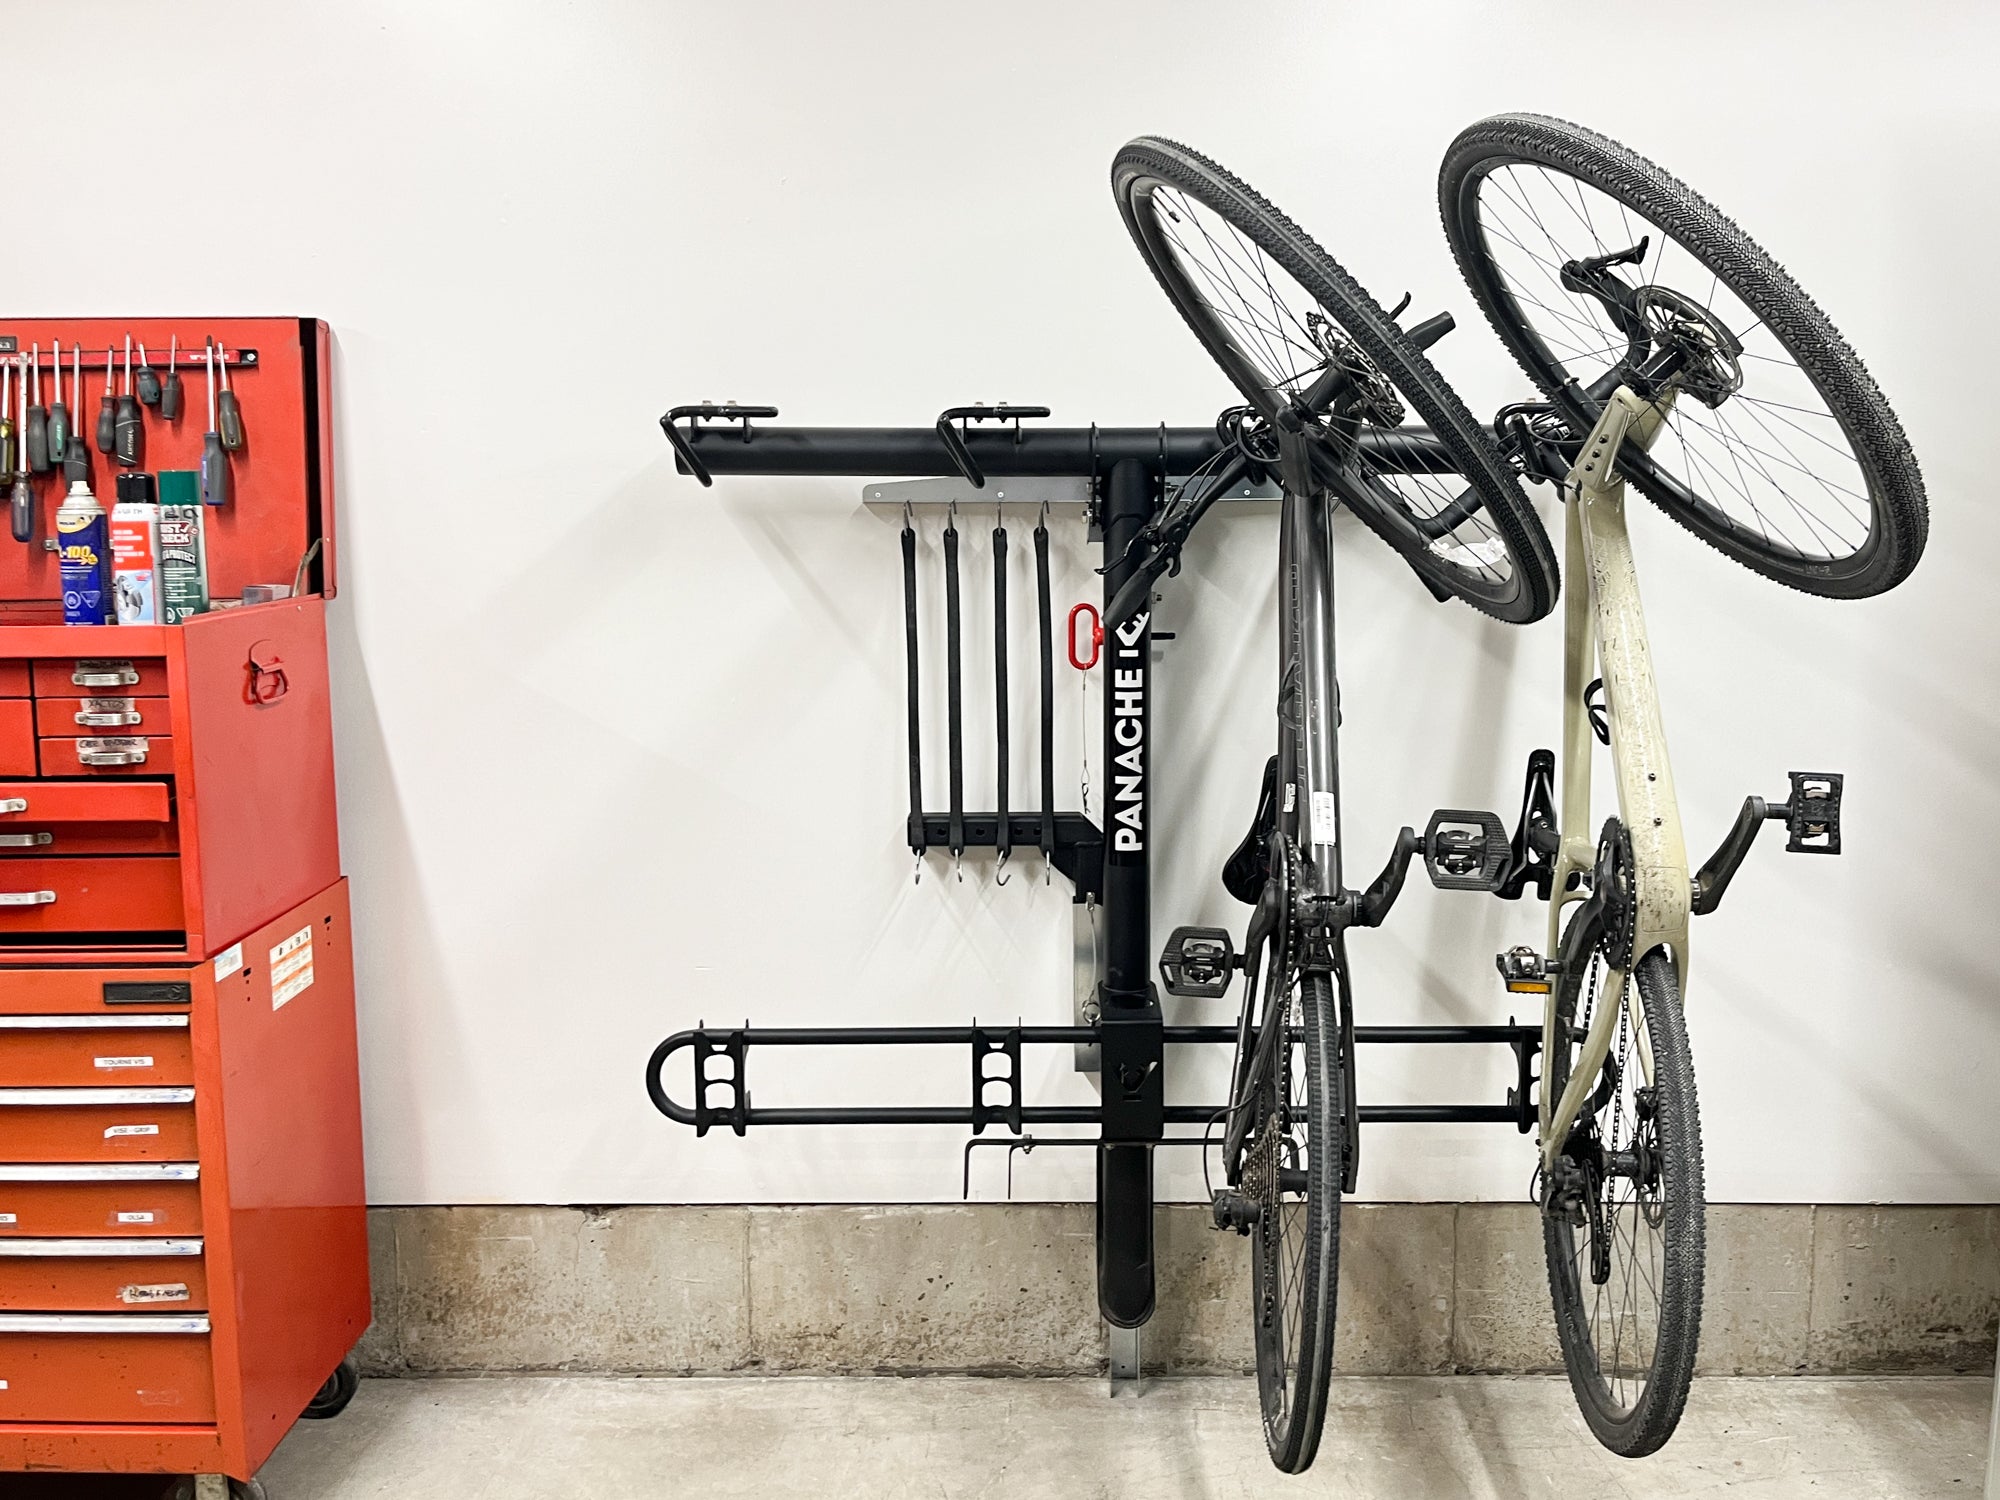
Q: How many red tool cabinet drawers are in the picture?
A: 13